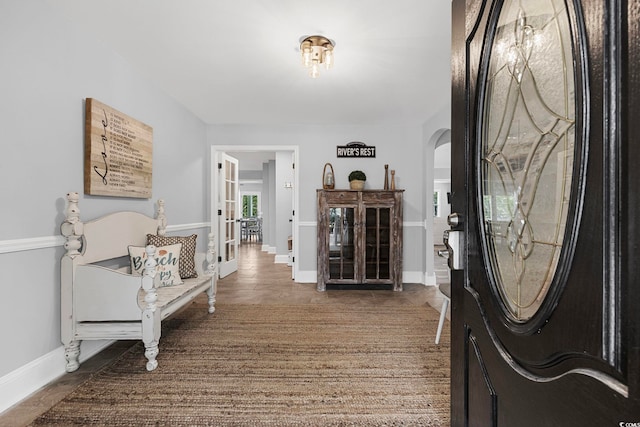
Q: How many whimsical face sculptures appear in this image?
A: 0